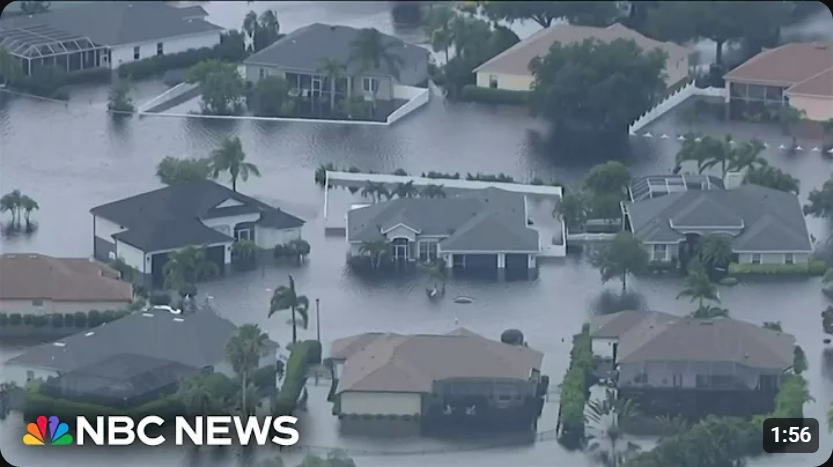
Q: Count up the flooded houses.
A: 11